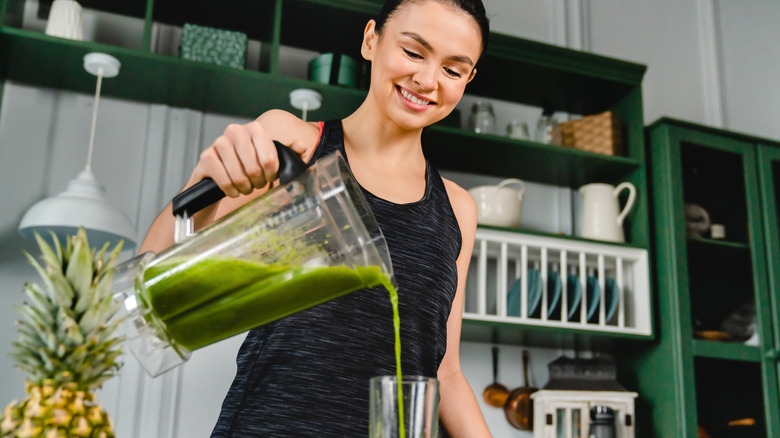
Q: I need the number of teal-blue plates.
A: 5